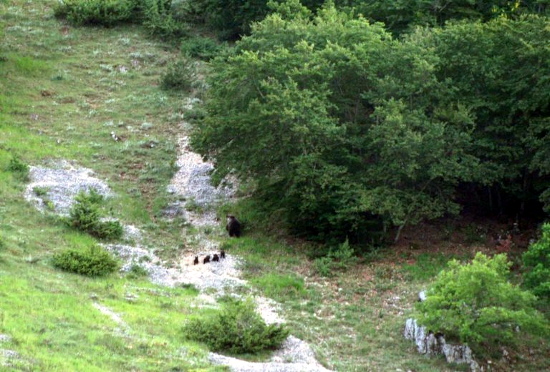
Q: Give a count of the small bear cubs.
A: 4